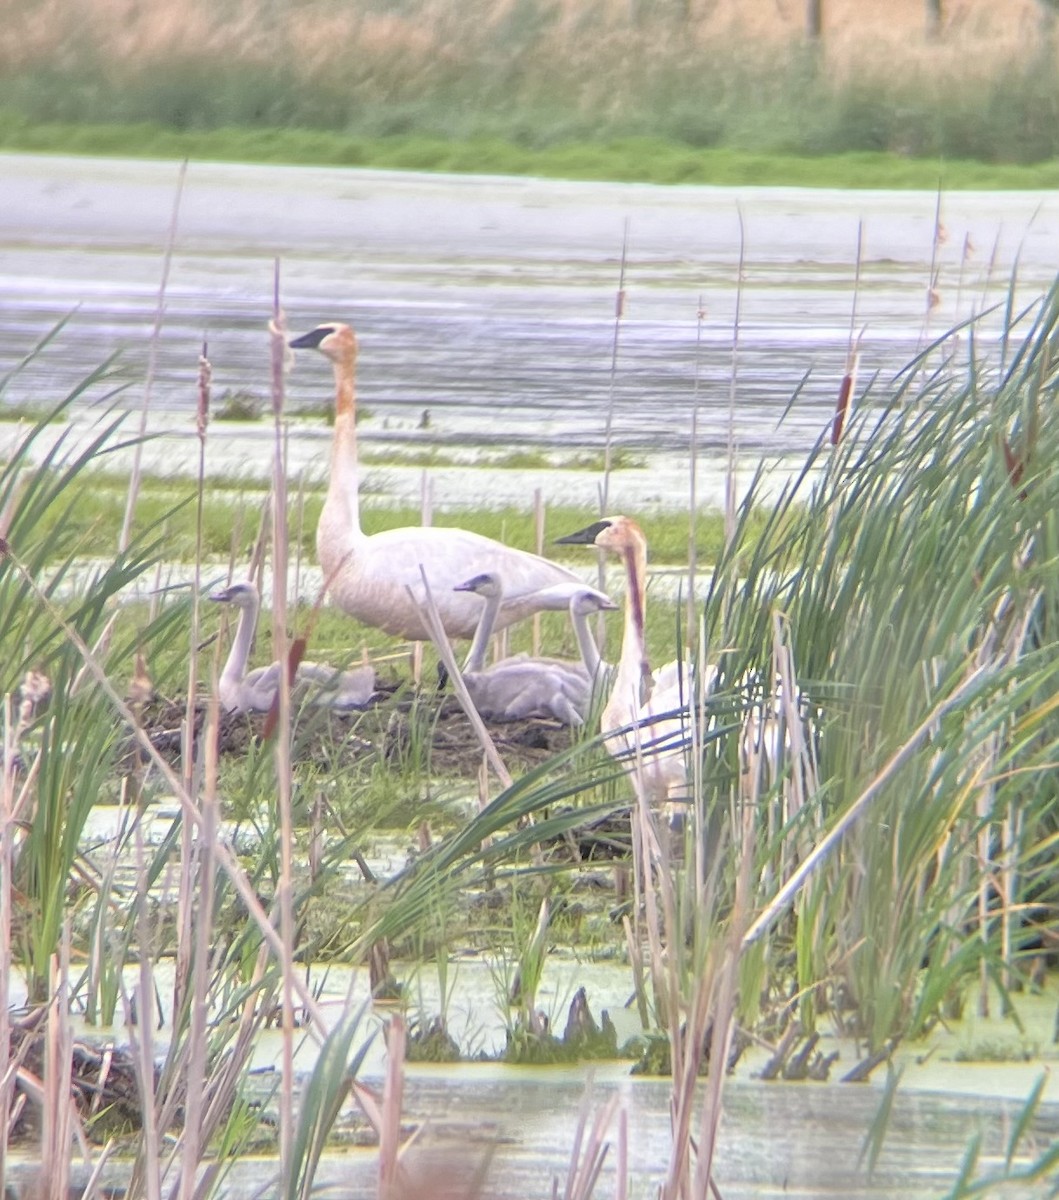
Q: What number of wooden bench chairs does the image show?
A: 0